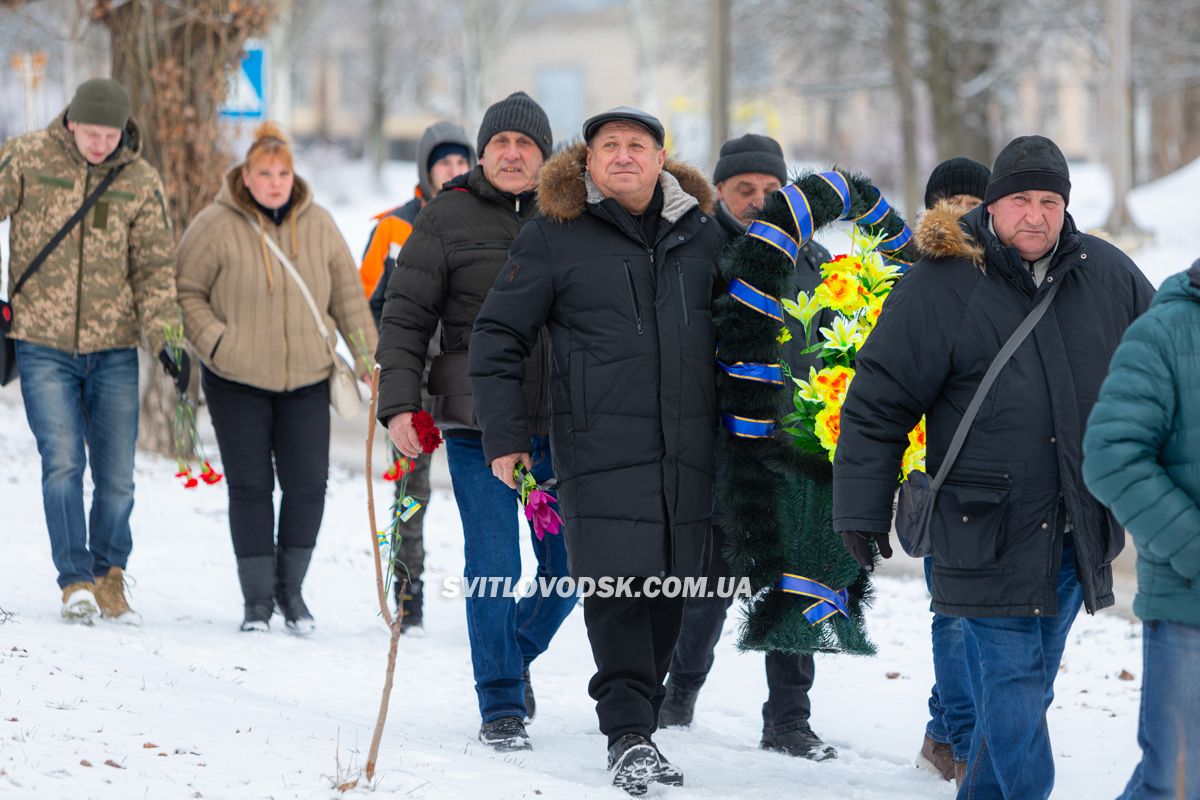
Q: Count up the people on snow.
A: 9